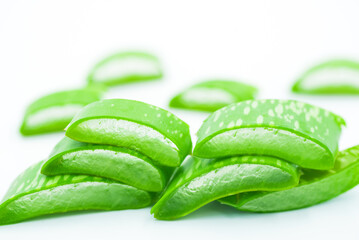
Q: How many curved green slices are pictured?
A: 10